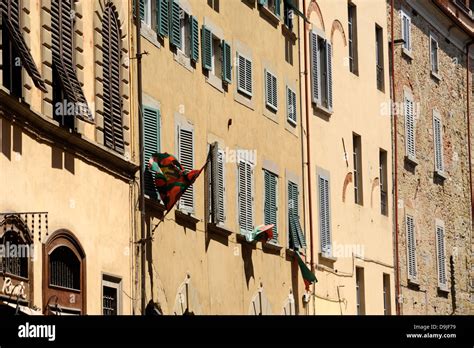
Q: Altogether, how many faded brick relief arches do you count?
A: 4